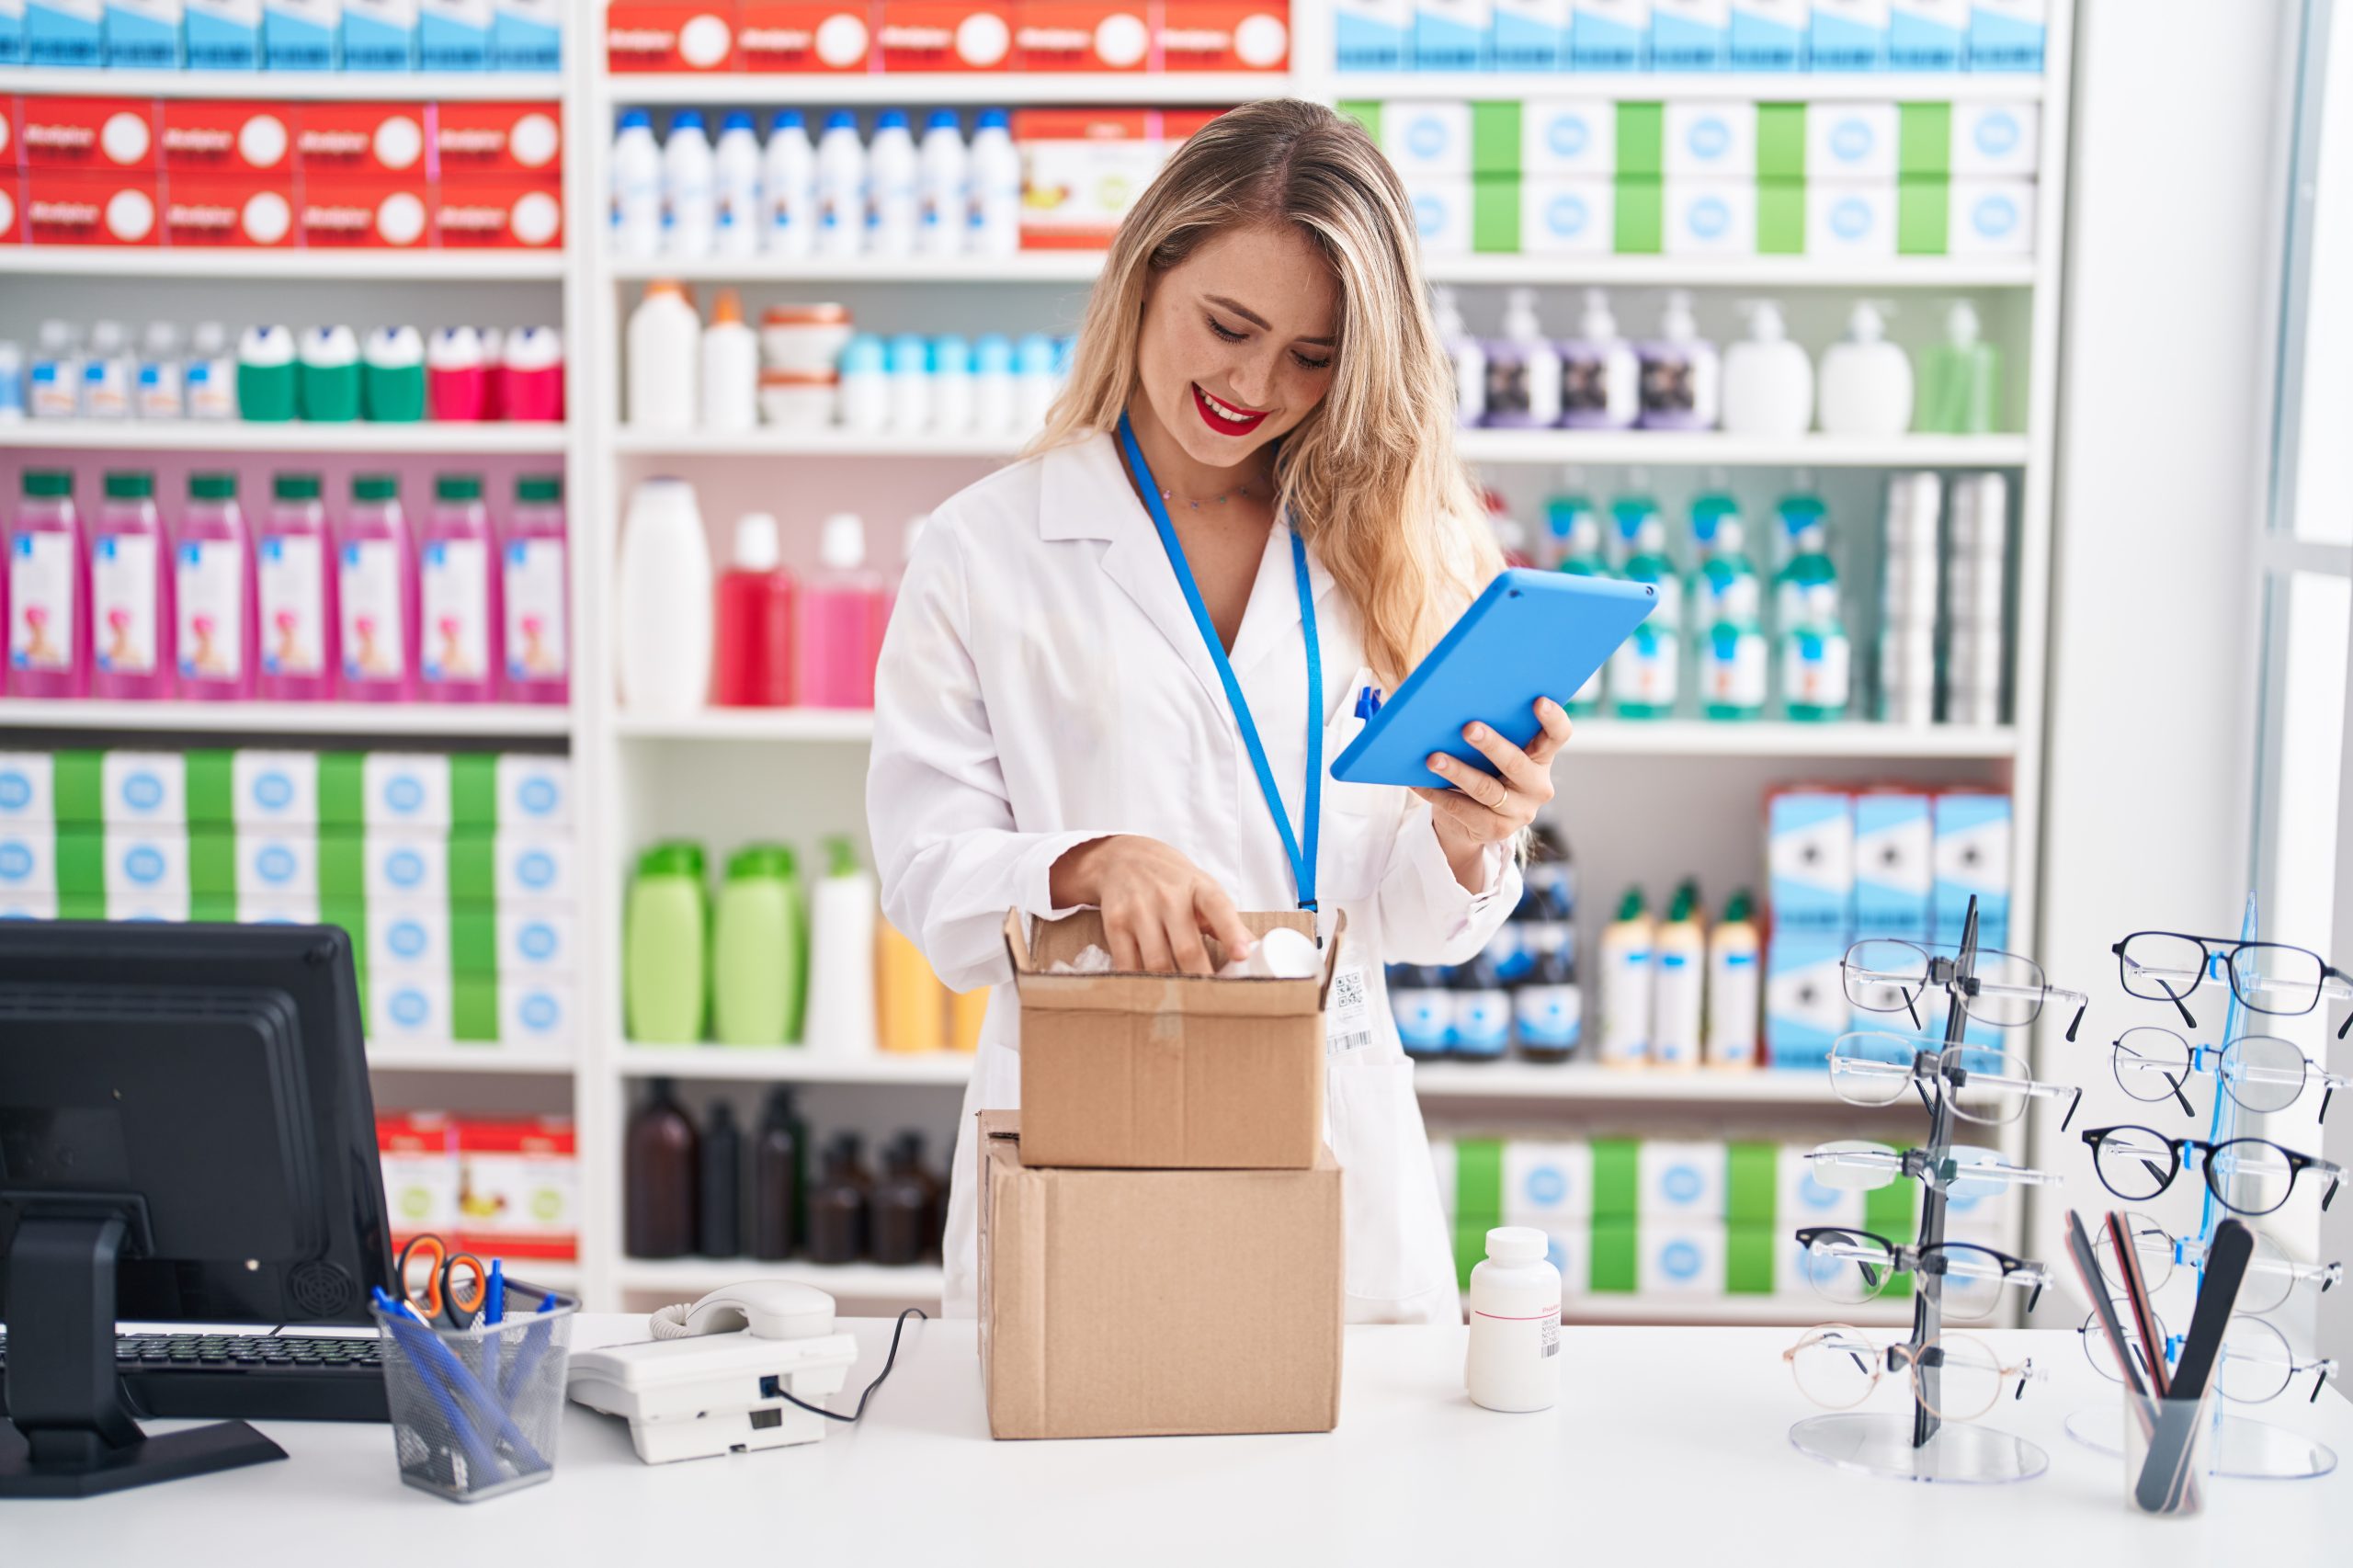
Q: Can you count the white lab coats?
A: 1